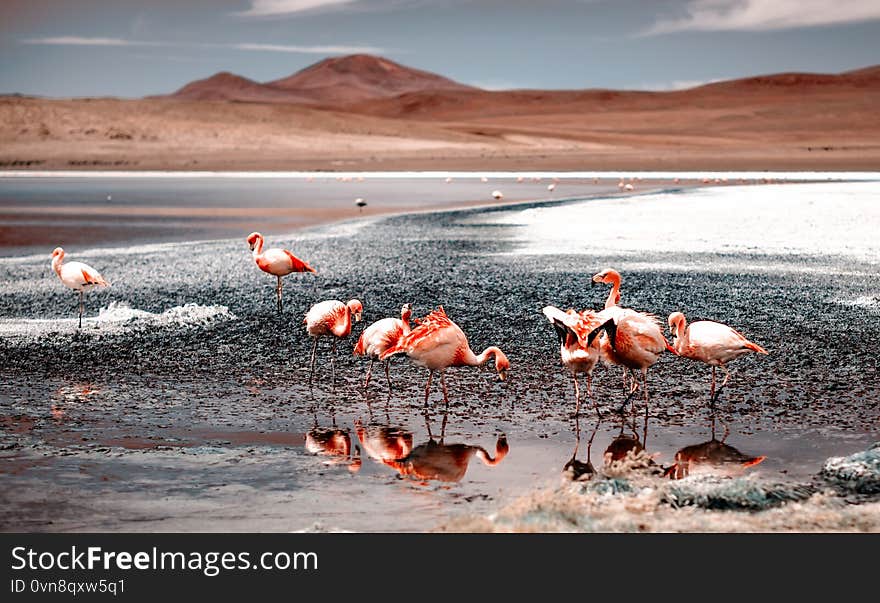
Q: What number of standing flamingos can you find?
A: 8